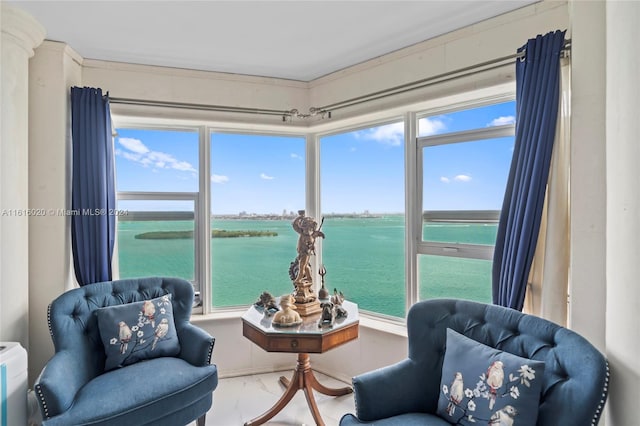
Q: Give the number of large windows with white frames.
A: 4